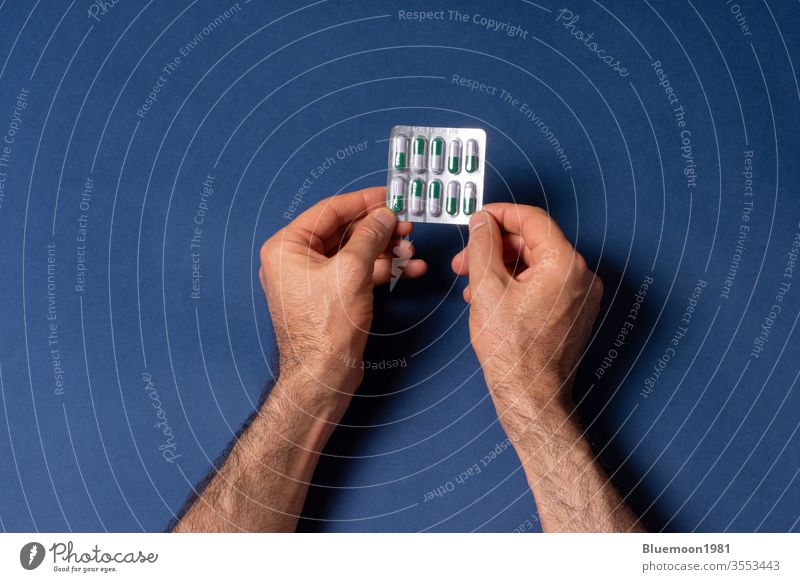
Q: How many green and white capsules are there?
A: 10